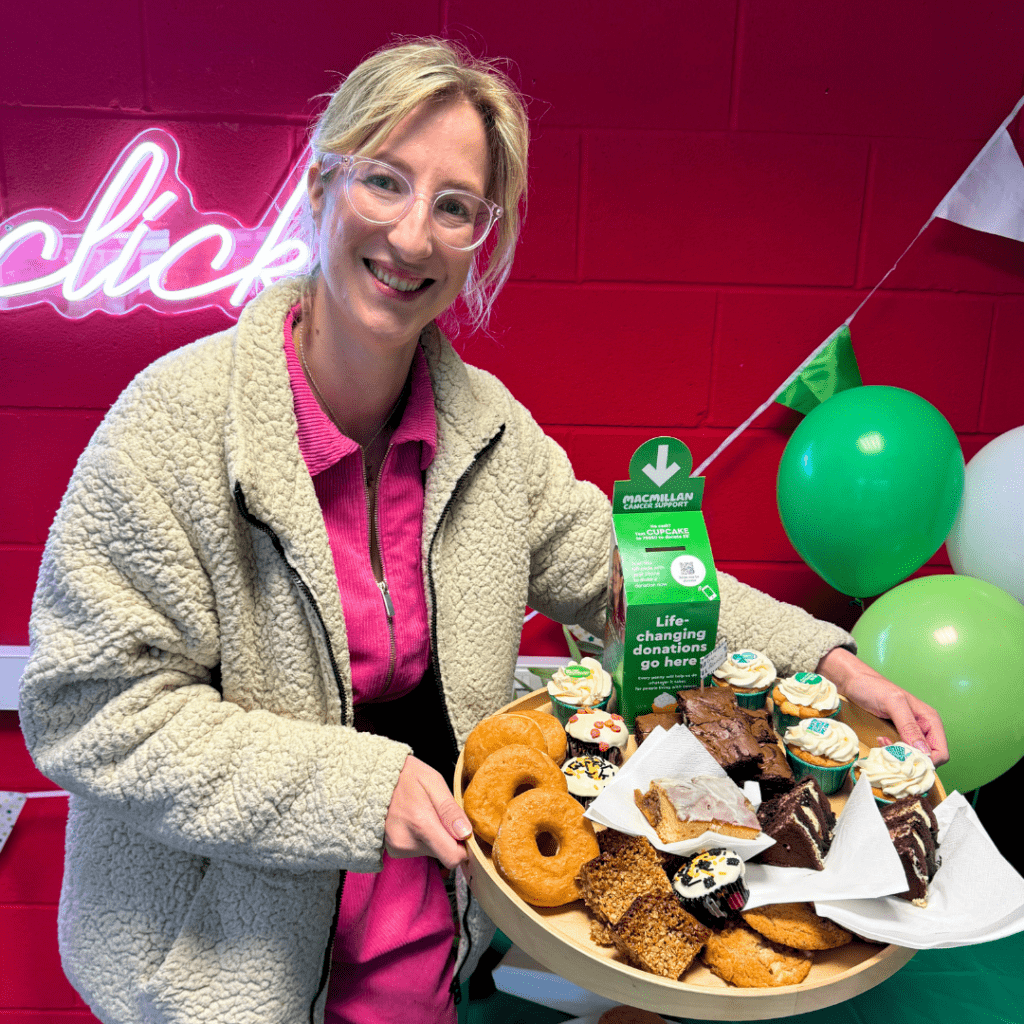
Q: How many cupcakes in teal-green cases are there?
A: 5